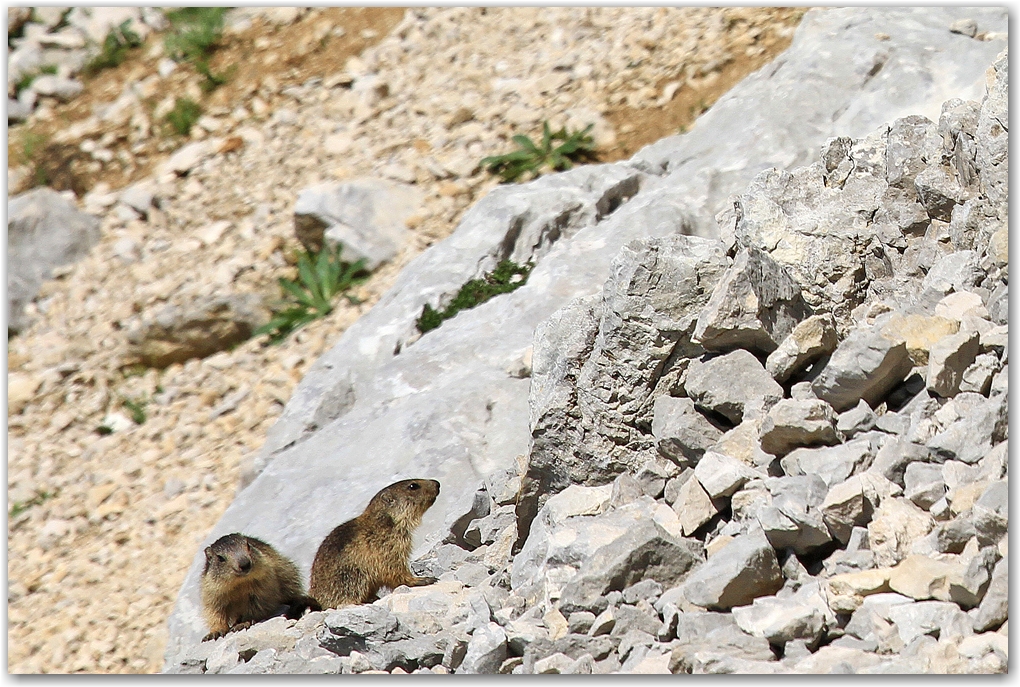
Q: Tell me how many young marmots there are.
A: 2